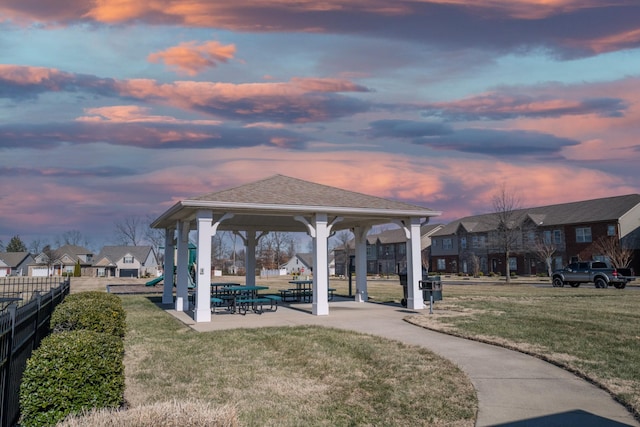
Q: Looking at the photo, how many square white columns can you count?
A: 7